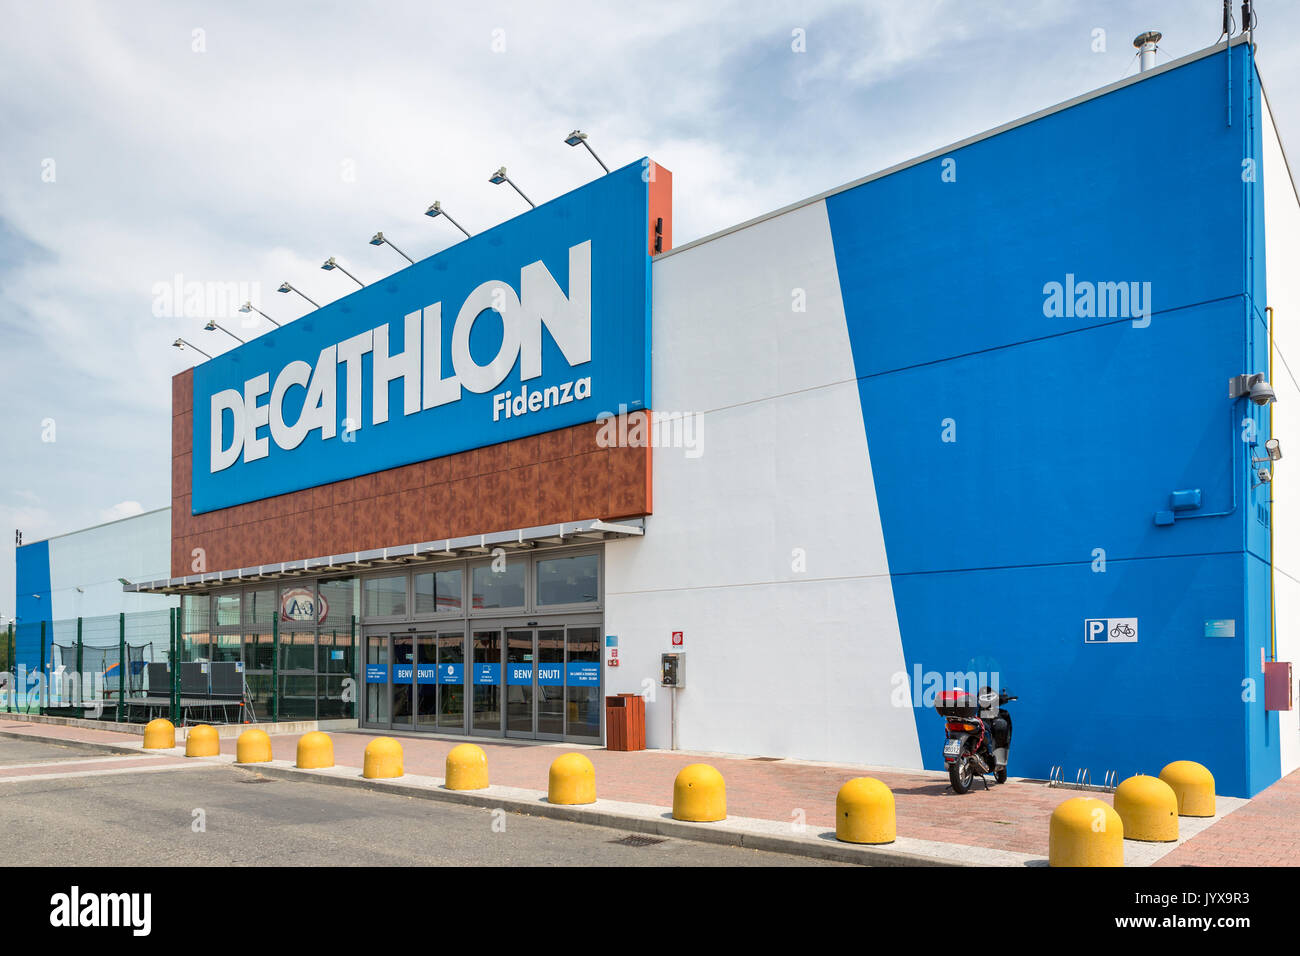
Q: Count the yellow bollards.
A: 12